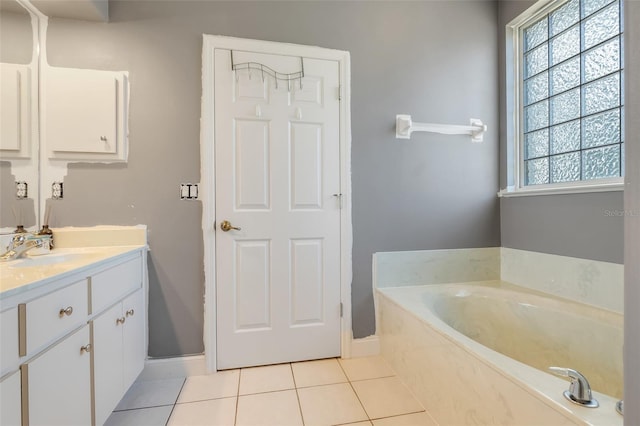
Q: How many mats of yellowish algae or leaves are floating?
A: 0